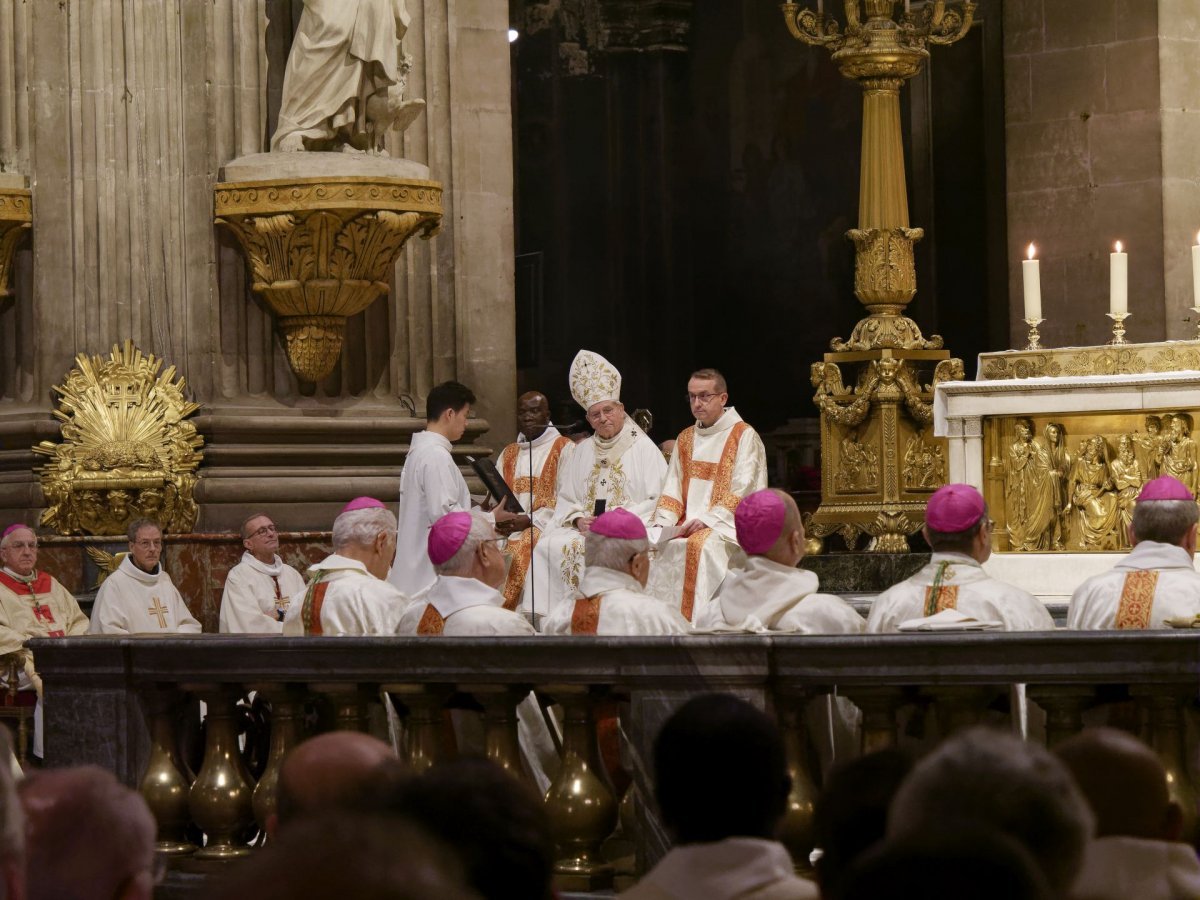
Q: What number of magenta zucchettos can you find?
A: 7